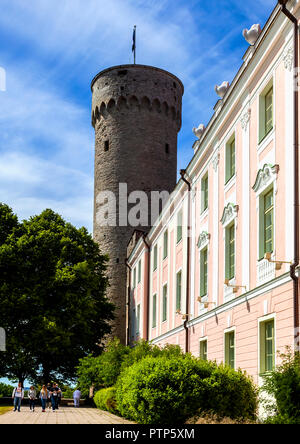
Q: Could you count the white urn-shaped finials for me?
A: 3